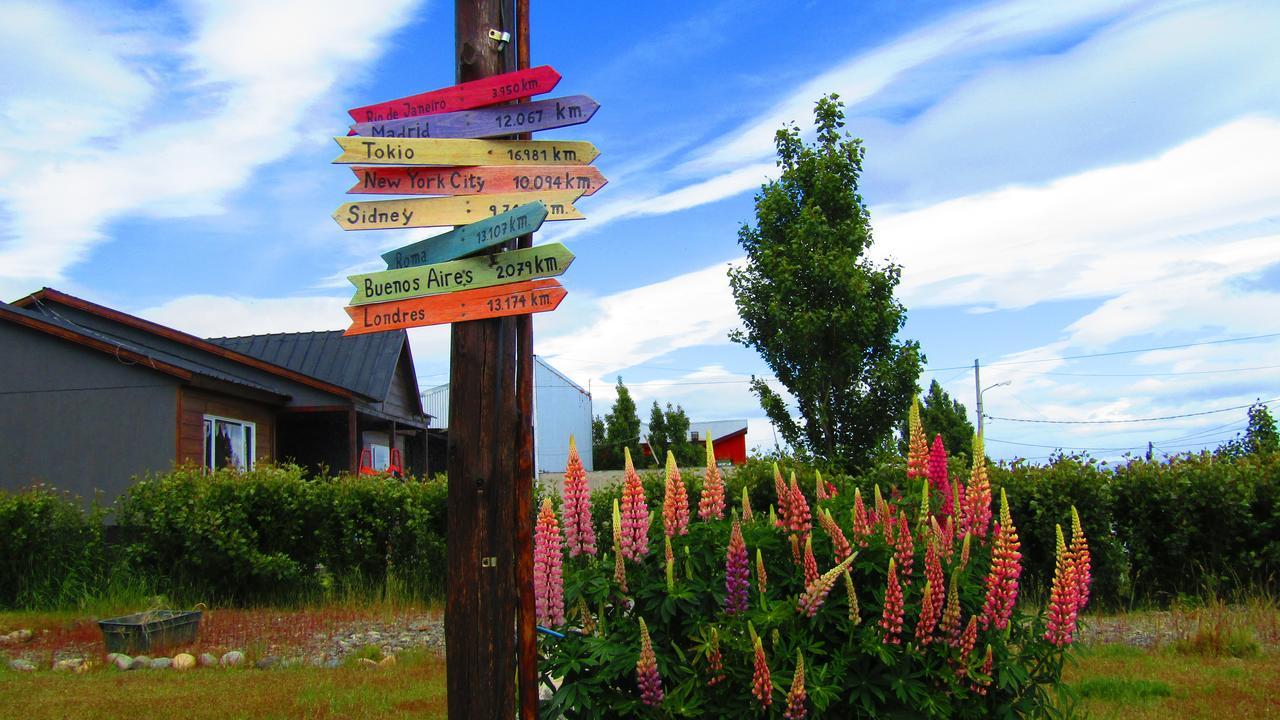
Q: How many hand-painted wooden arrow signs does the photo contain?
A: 8